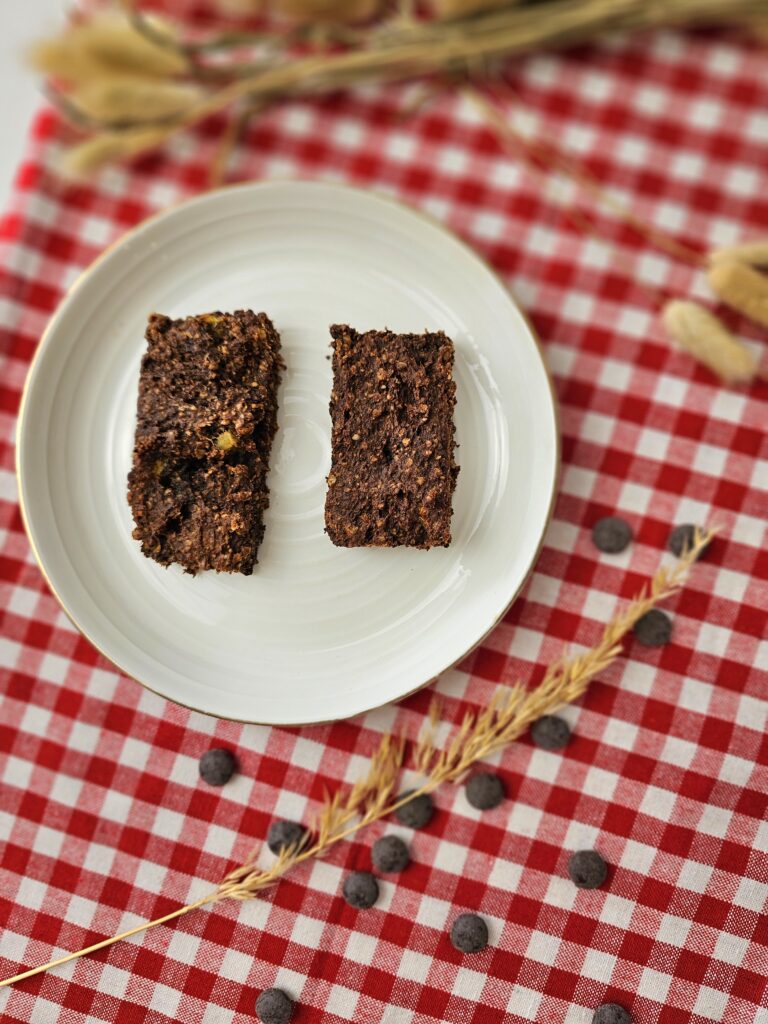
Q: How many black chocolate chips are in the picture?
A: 14